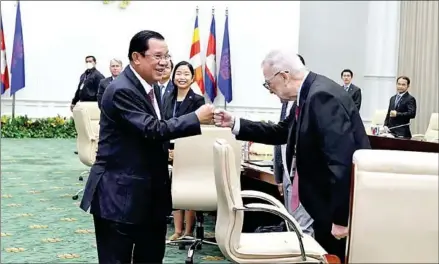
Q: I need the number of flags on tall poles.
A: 5